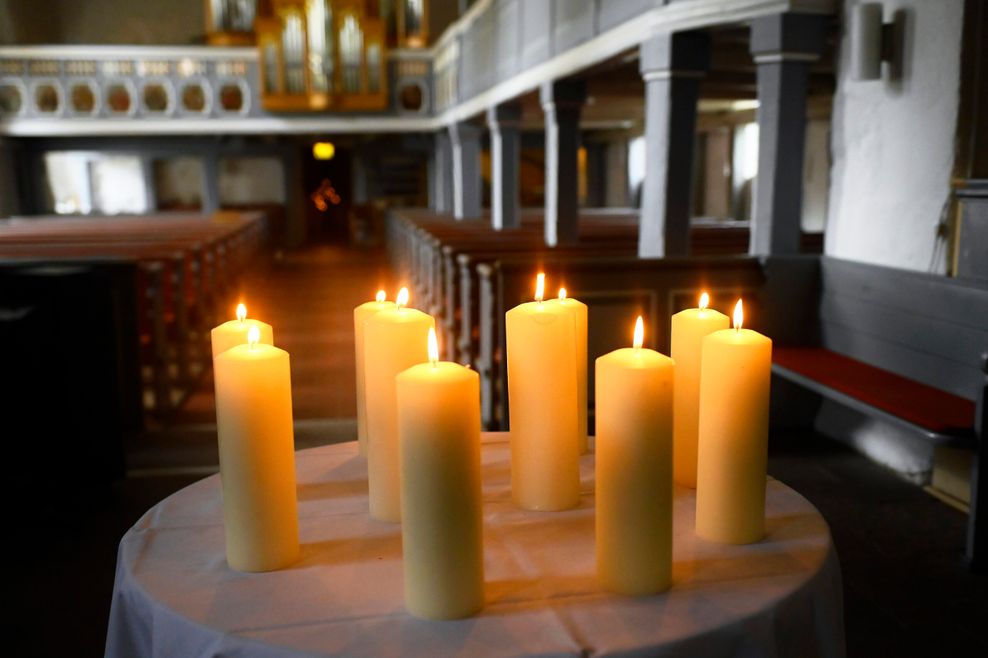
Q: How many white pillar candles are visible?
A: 10